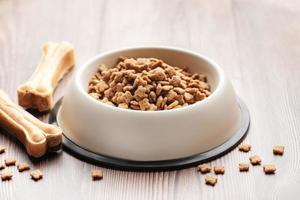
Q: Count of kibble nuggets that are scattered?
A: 15